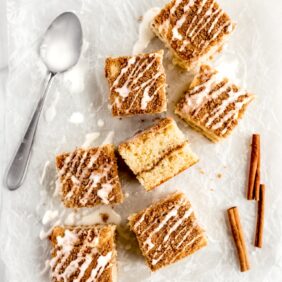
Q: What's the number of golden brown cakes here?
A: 7